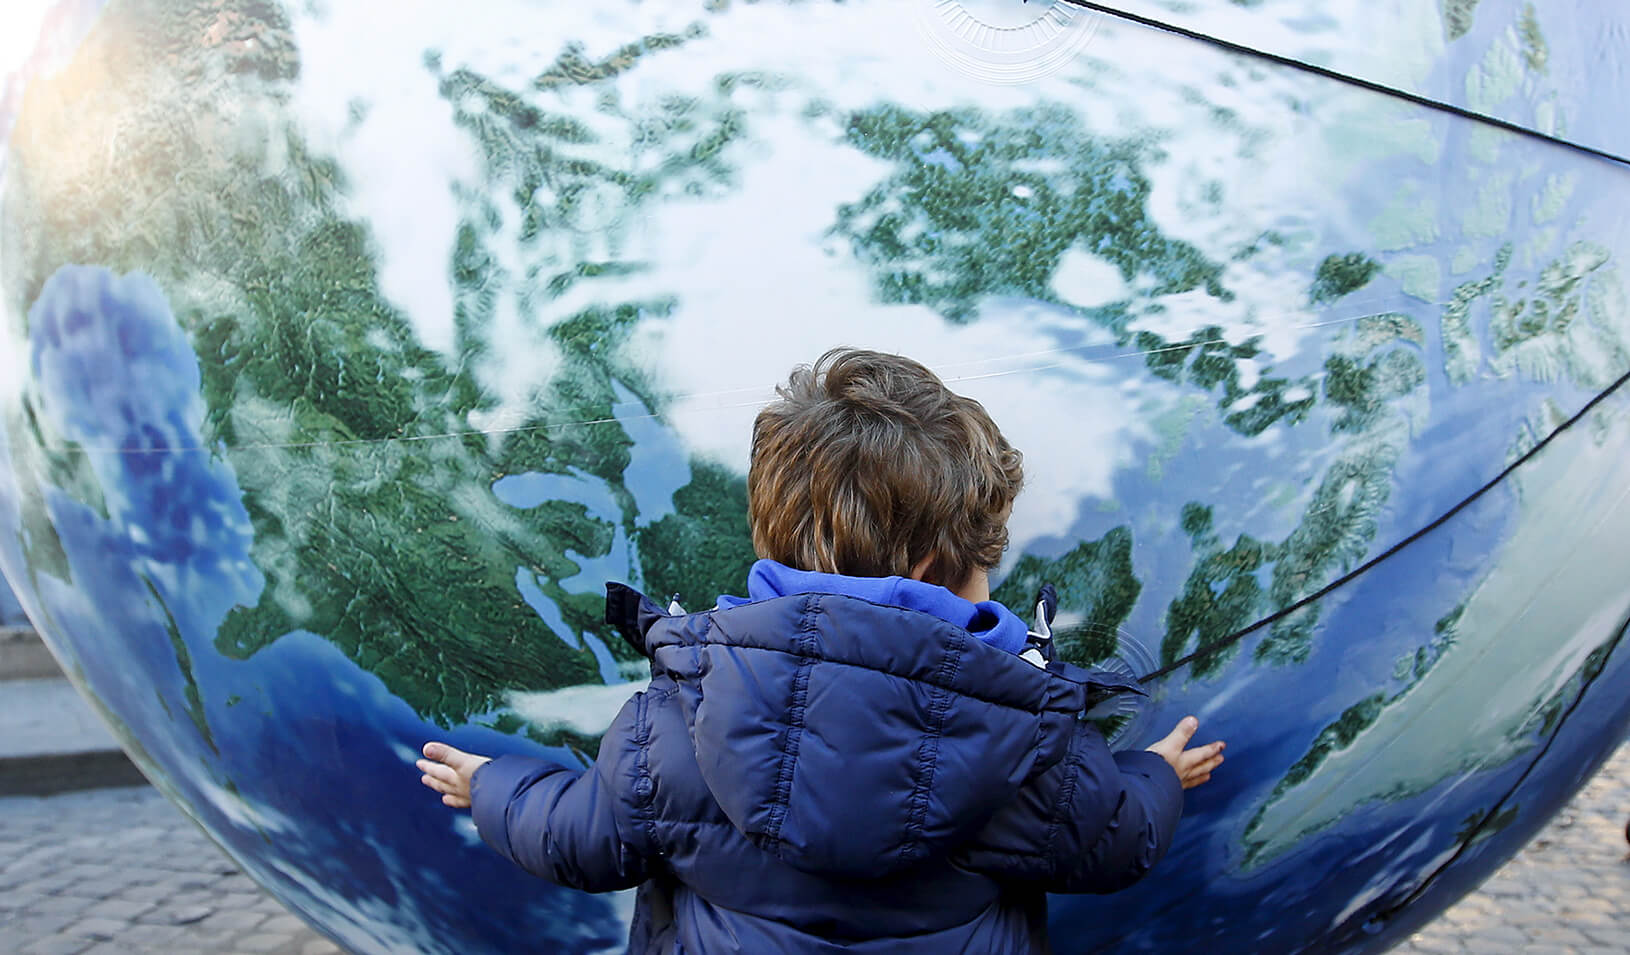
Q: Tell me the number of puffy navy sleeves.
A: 2